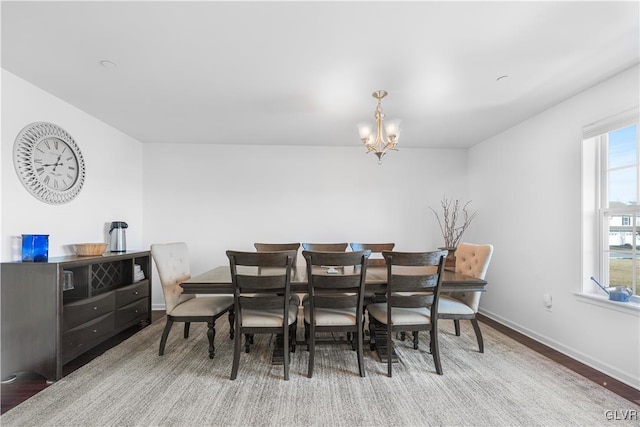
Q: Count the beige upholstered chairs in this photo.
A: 2